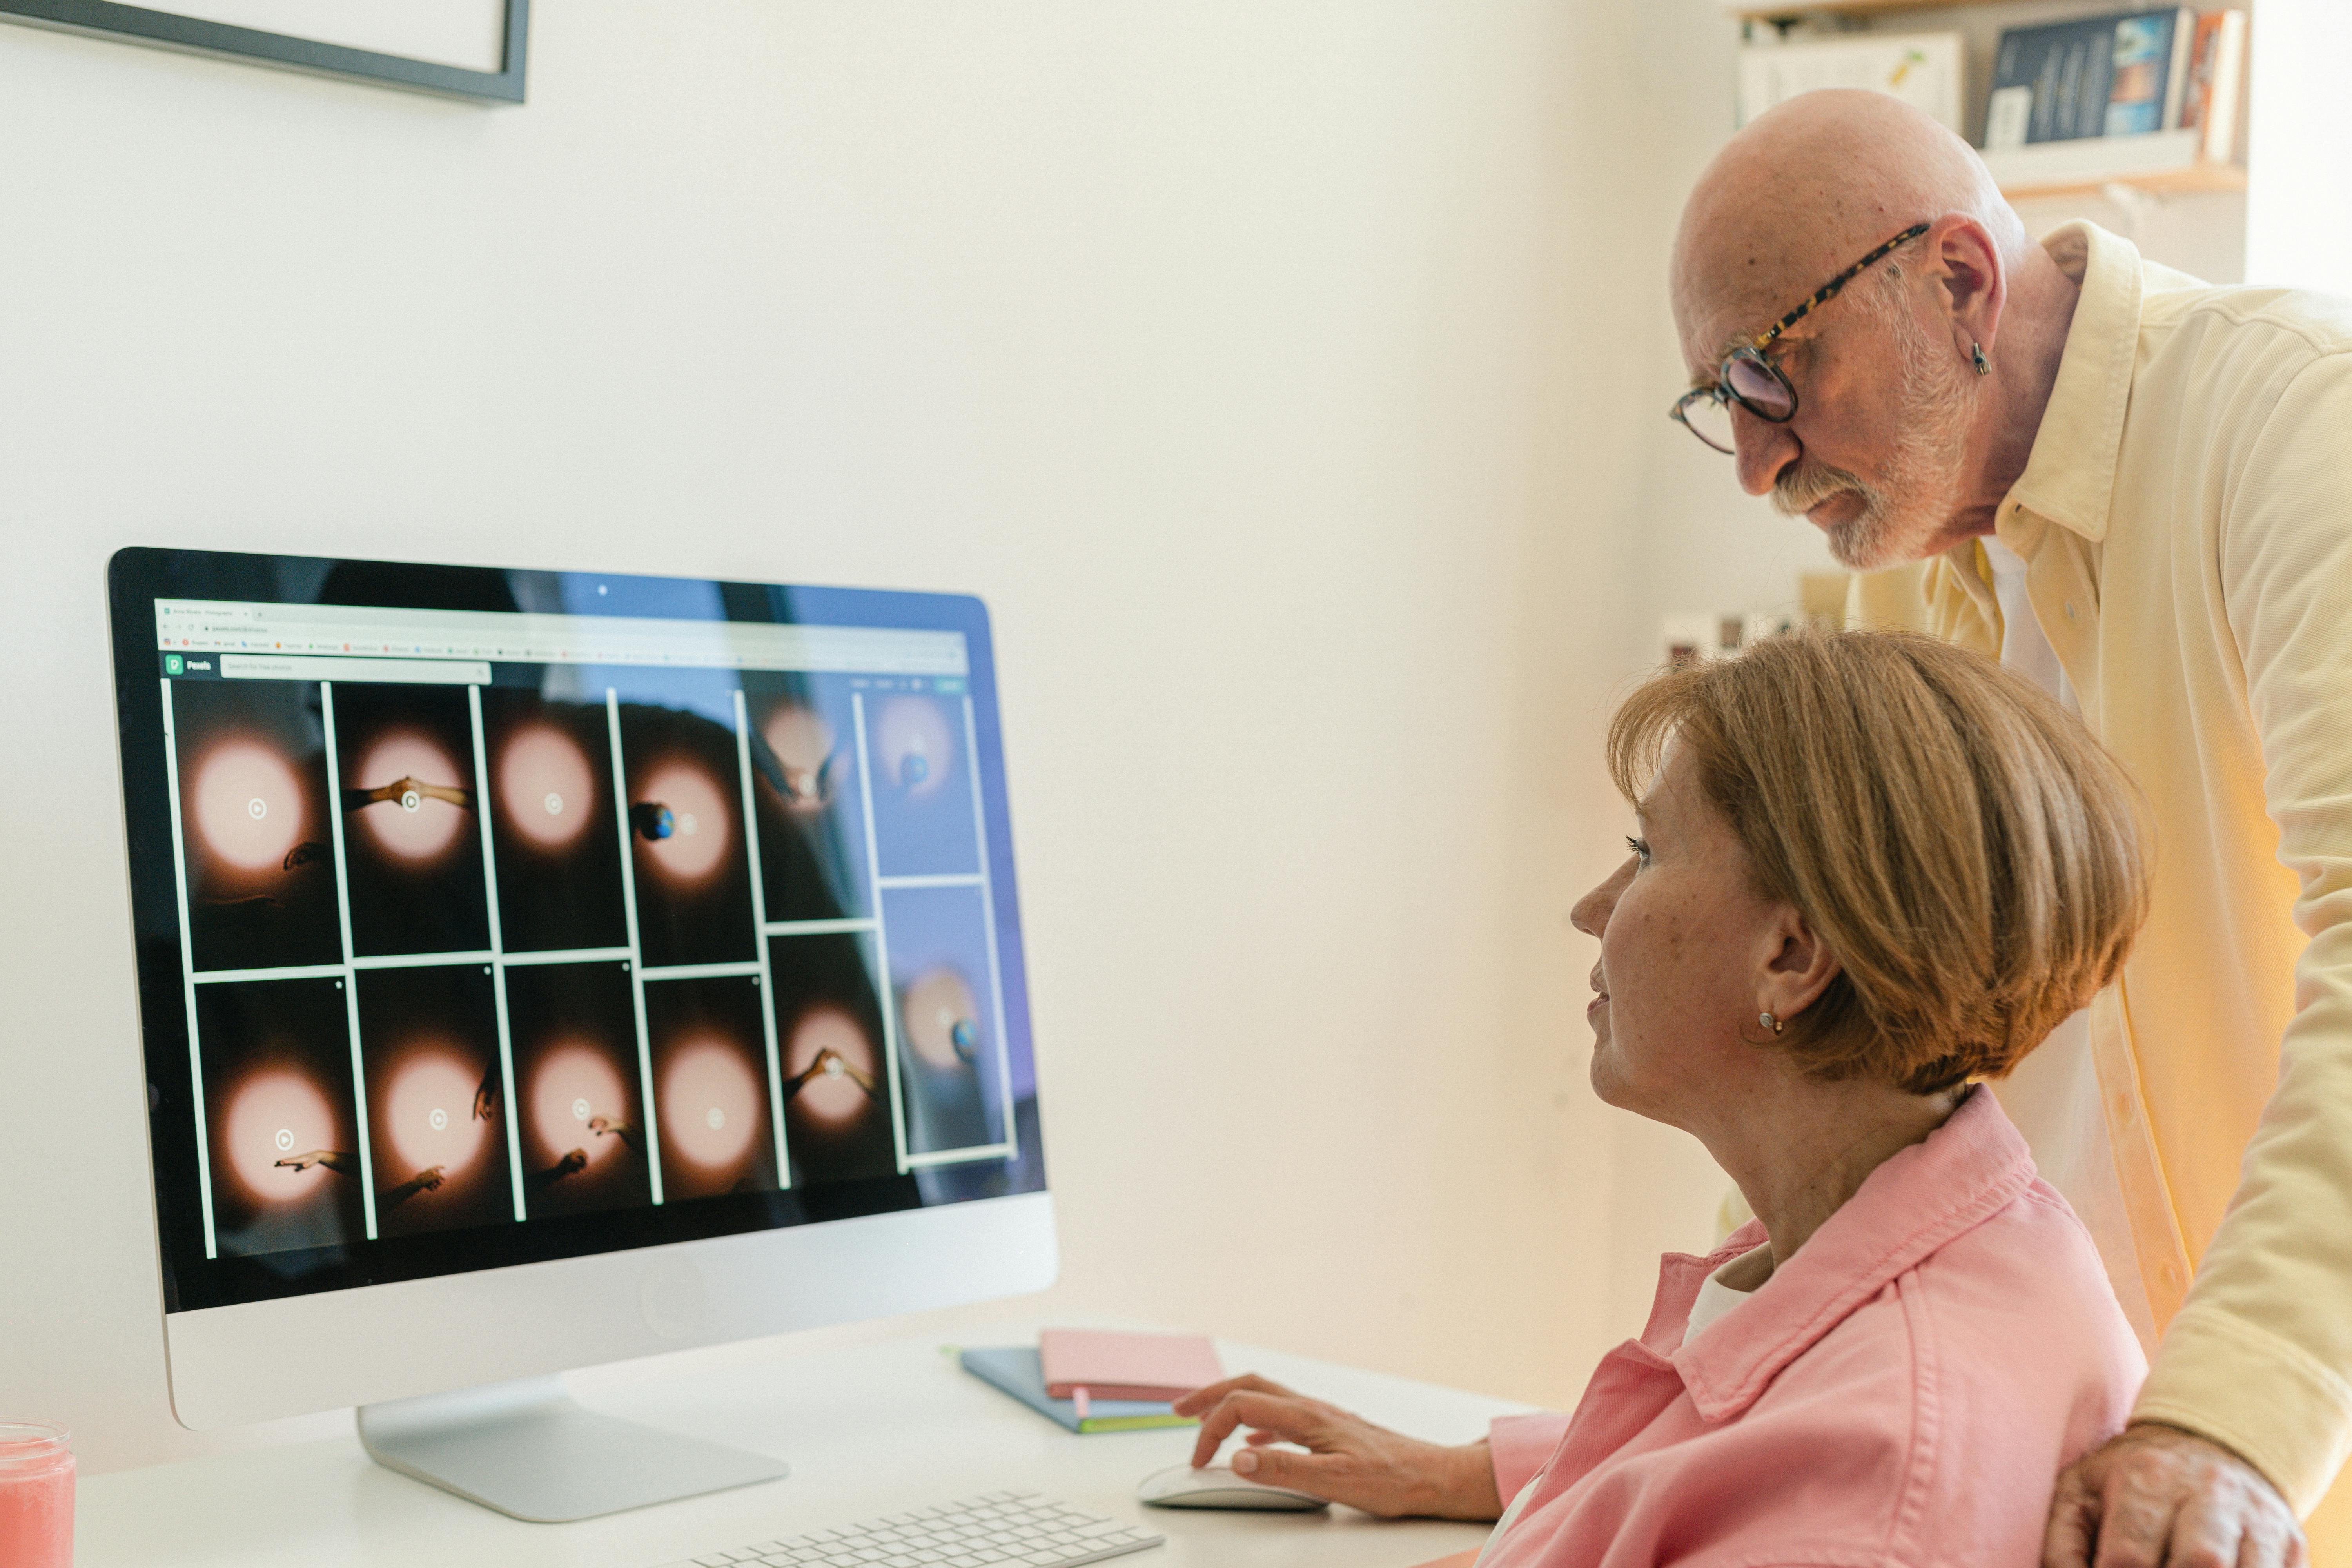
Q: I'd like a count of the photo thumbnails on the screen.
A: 12